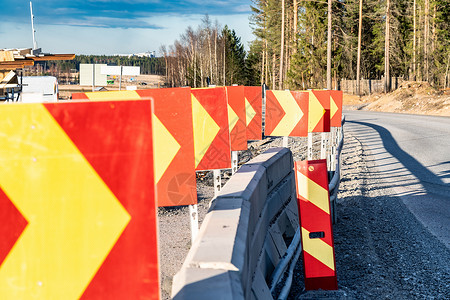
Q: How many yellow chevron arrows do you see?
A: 8